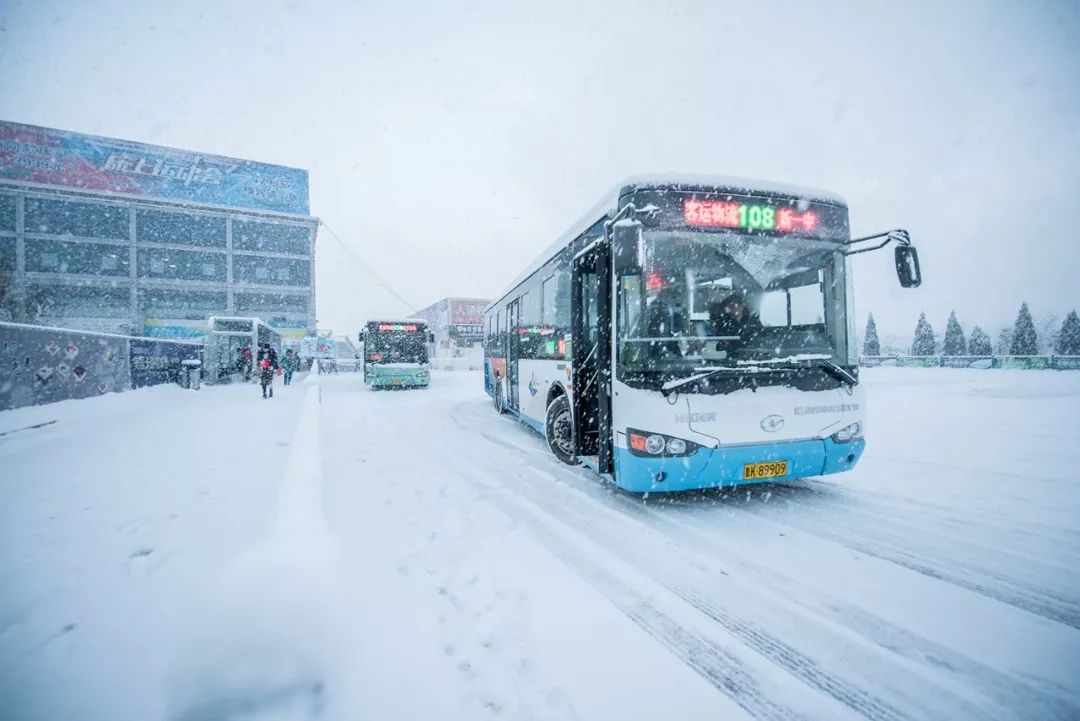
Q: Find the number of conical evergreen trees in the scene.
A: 6